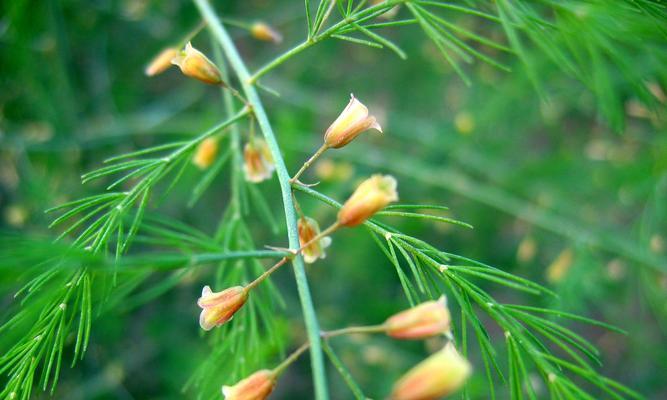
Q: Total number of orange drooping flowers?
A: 12